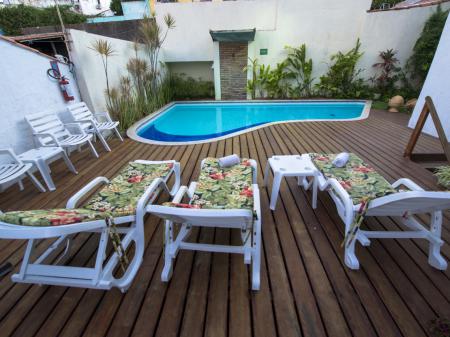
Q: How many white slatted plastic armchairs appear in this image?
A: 3